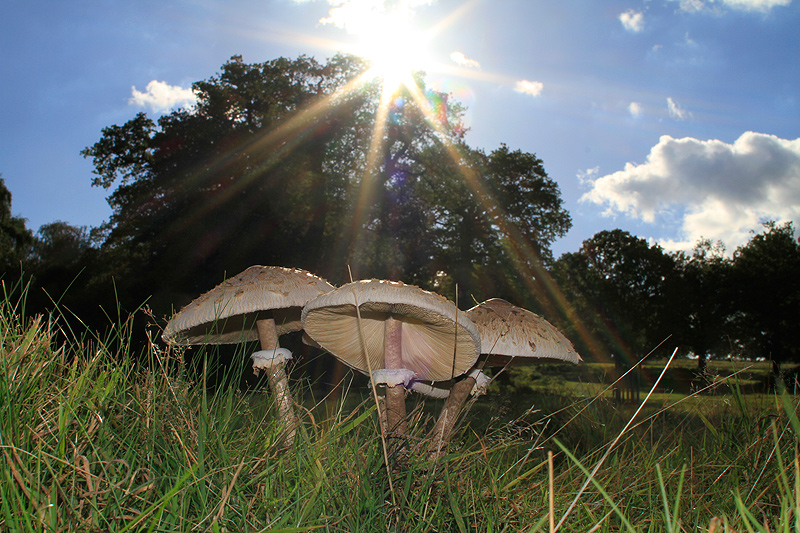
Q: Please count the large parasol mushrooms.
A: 3